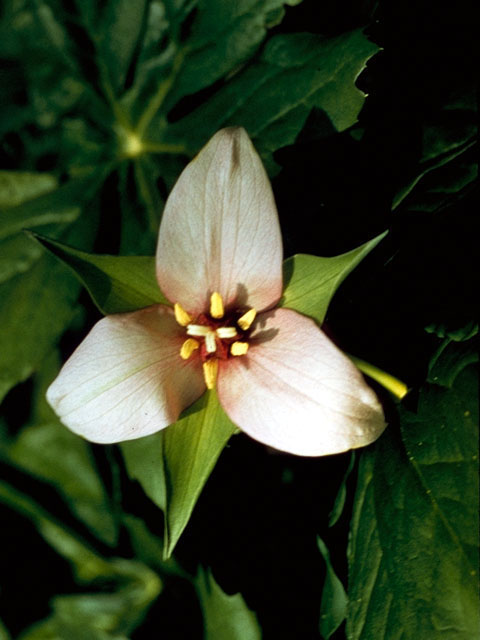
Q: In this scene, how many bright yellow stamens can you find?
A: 6